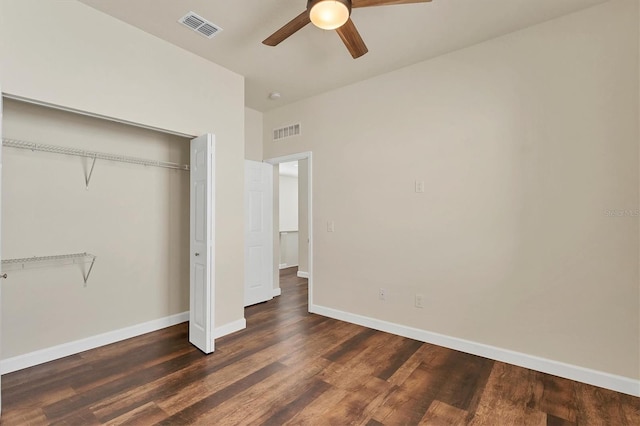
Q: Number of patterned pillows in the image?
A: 0